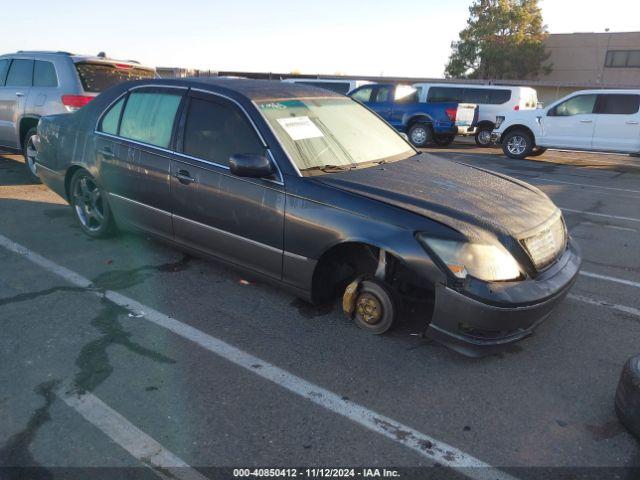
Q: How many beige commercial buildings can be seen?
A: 1